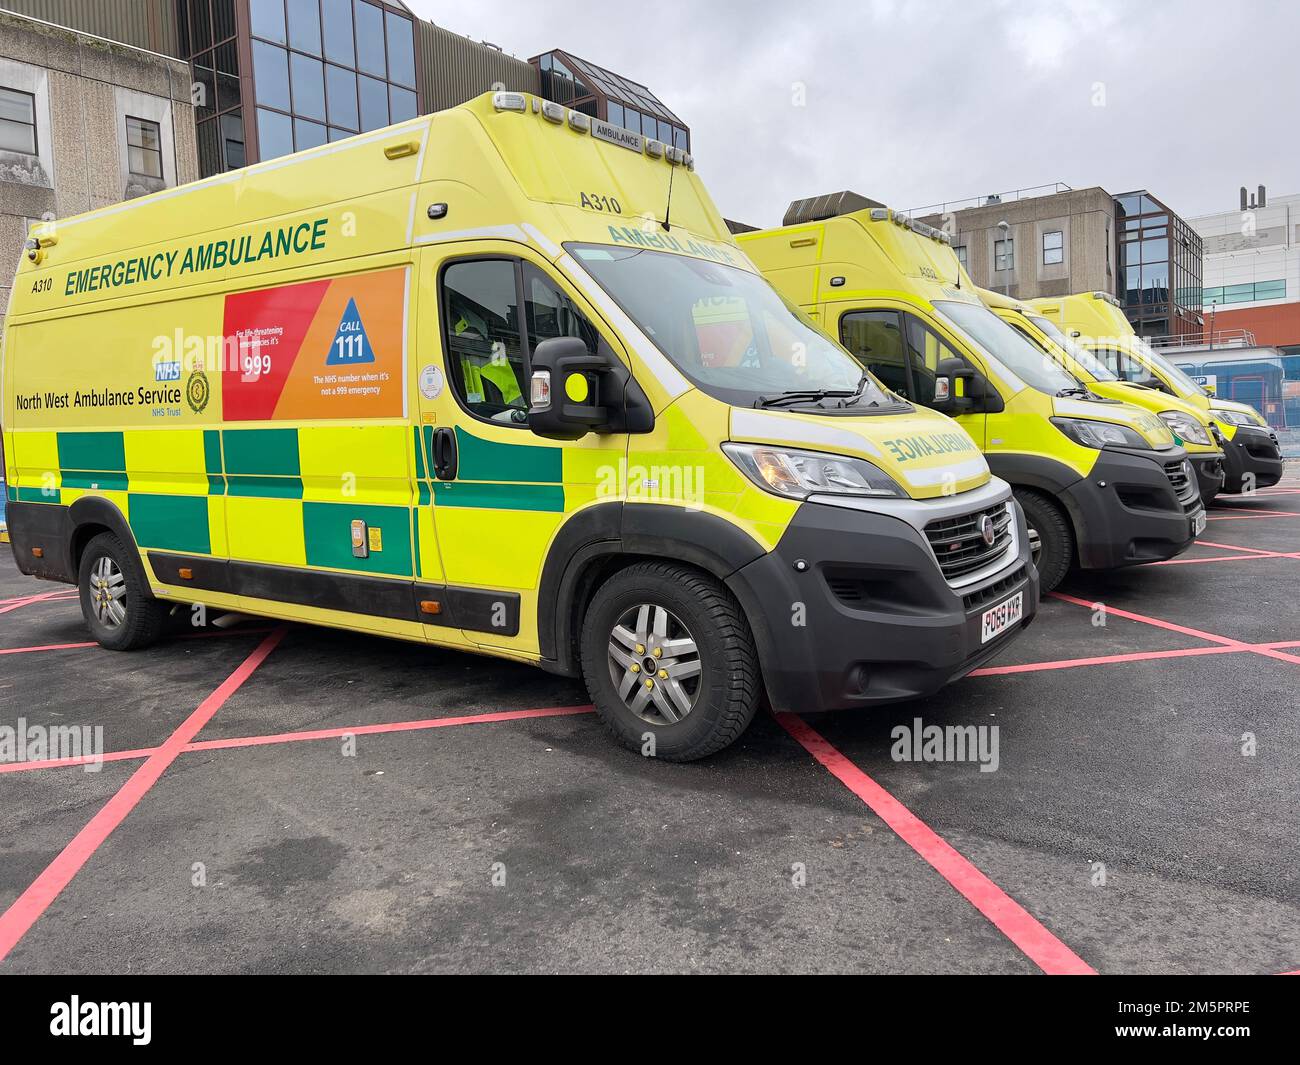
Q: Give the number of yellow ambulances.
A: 4